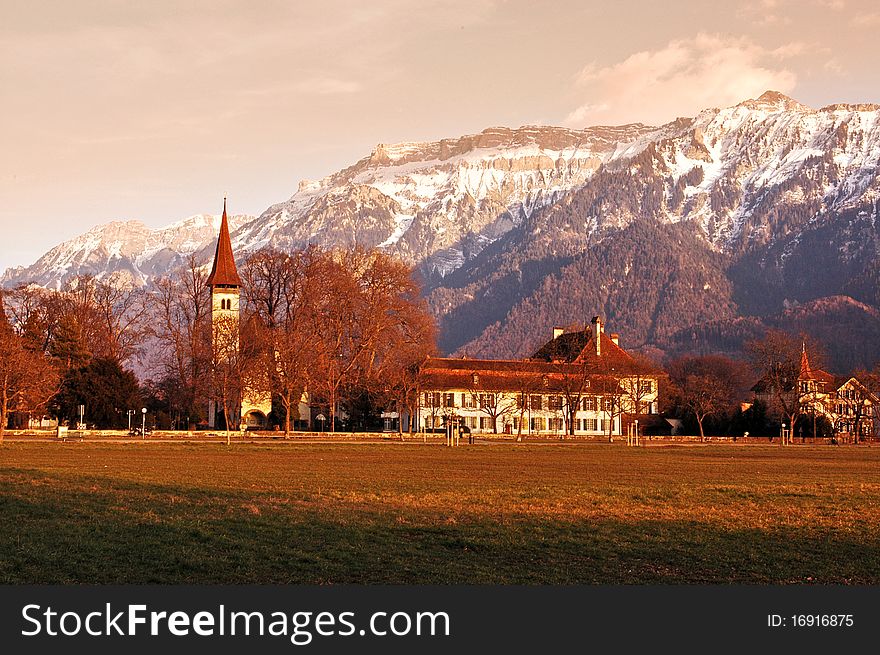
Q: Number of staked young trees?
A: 3